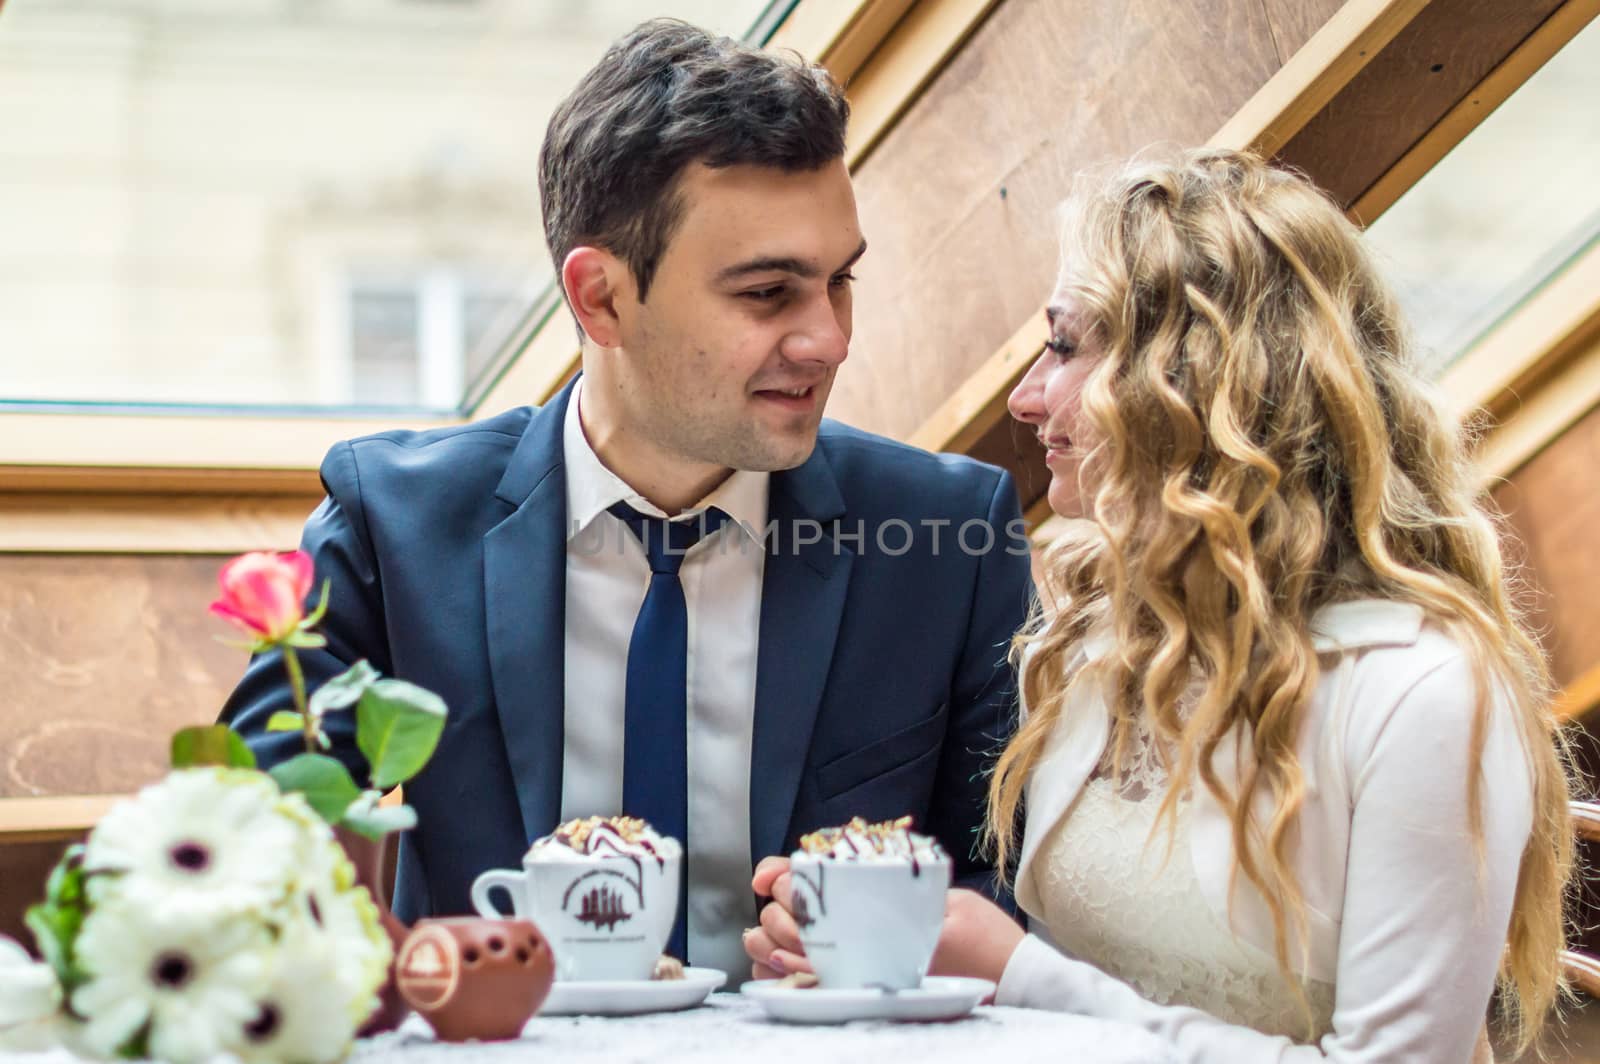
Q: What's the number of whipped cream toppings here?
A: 2